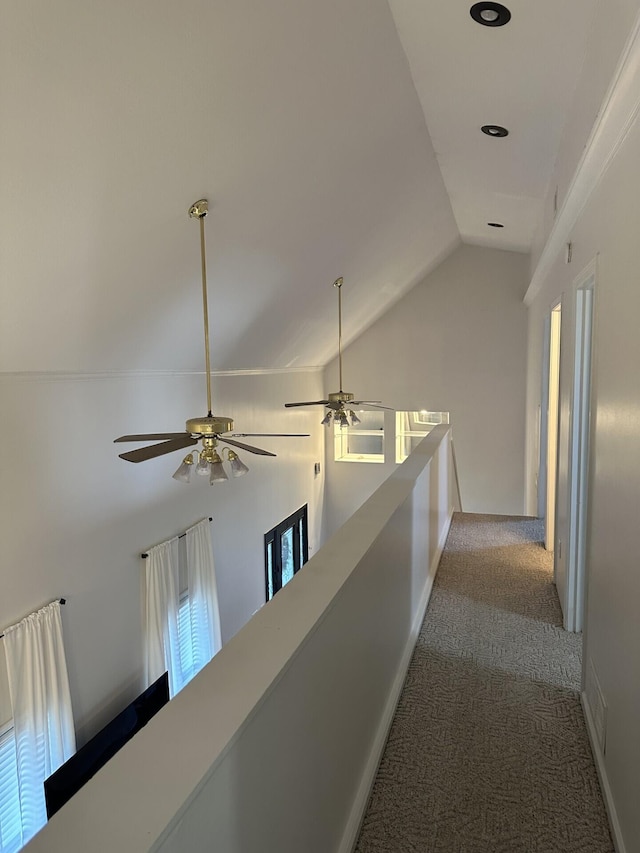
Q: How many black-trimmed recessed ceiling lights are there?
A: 3